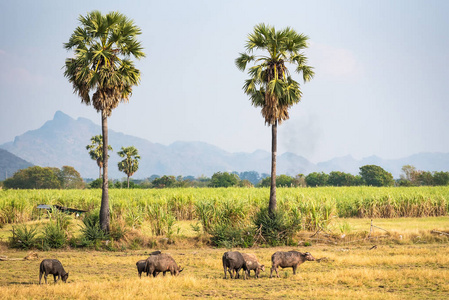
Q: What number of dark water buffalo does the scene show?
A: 6